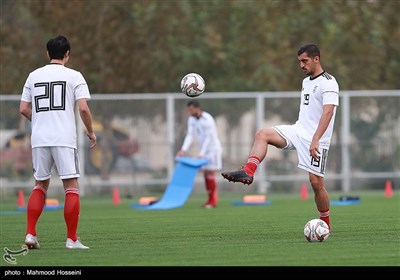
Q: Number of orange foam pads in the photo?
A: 3